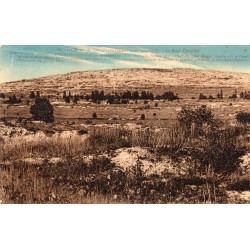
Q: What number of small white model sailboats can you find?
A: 0